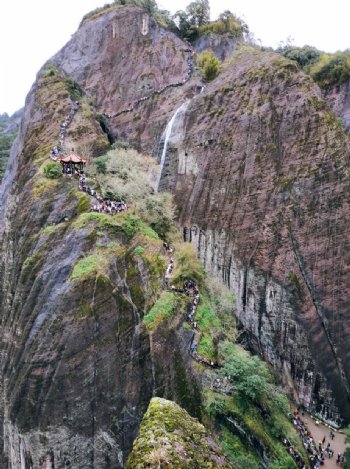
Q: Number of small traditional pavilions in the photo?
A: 1